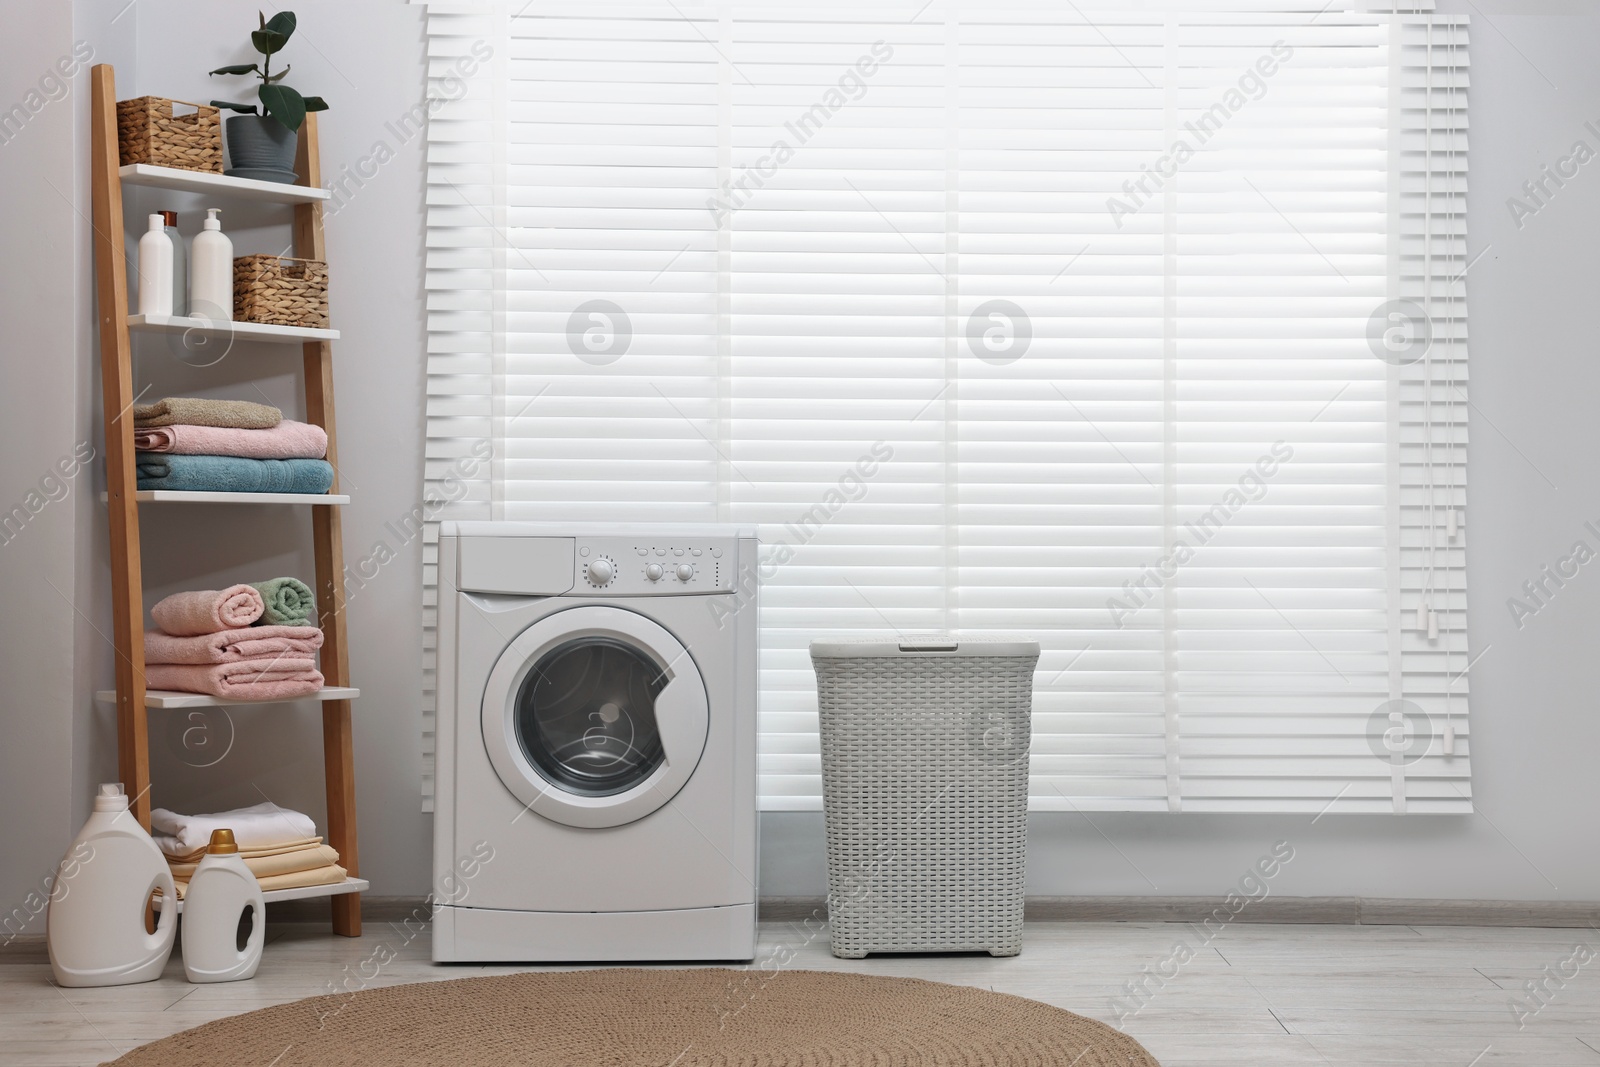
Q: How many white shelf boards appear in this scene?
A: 5